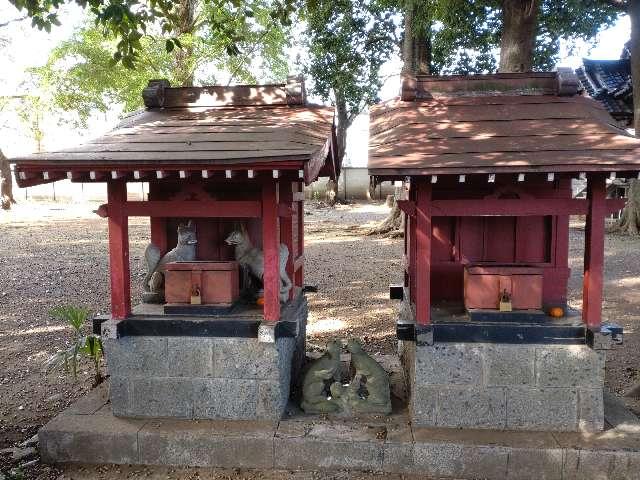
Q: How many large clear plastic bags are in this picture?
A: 0